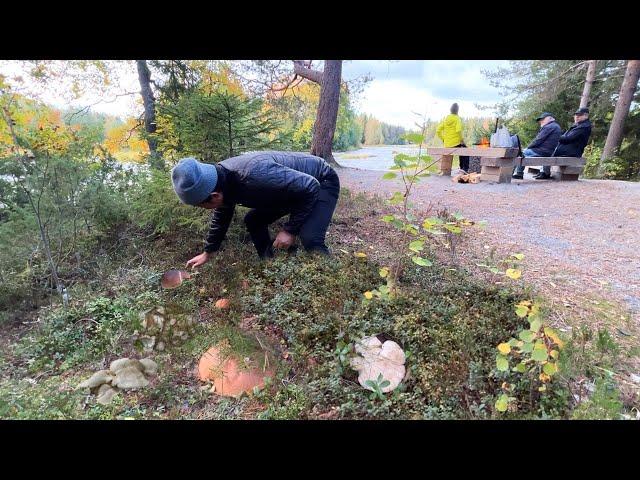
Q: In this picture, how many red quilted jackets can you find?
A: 0